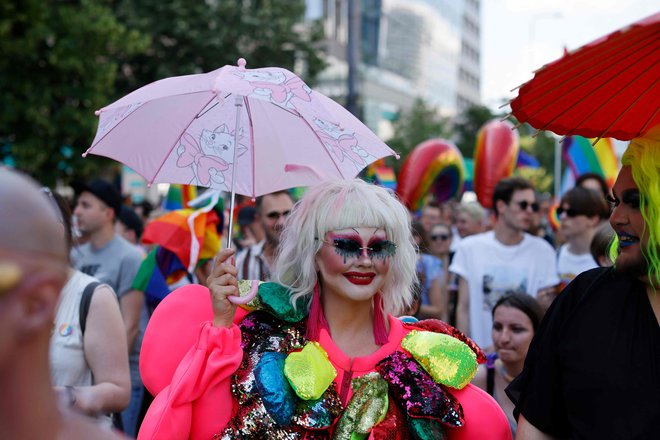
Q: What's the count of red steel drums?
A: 0